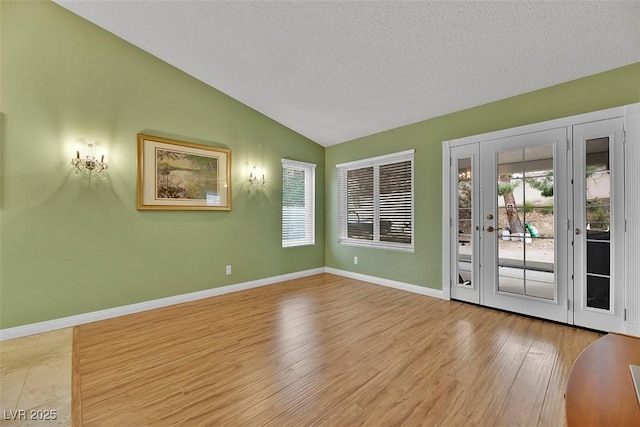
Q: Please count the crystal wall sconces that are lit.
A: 2